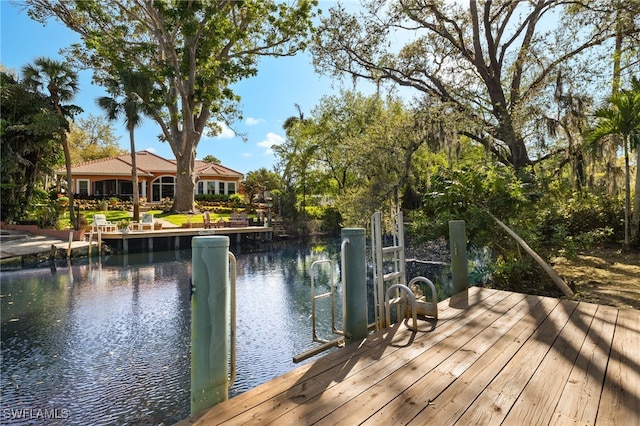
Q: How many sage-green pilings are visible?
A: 3